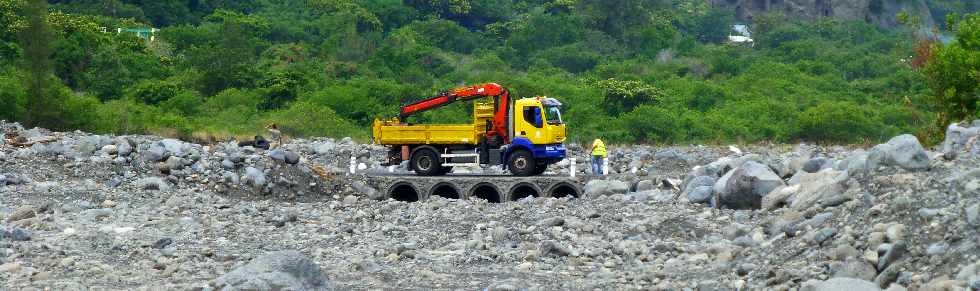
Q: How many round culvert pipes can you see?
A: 5